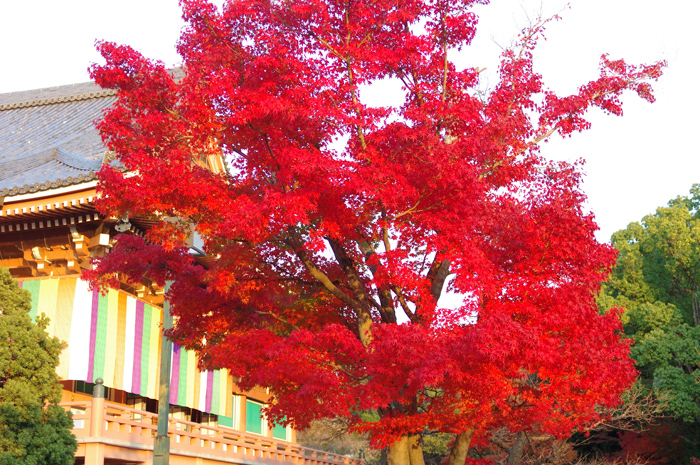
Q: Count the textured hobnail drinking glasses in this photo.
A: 0